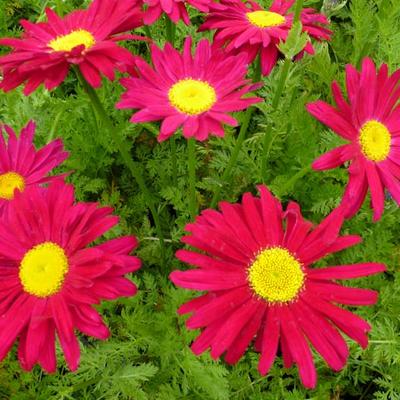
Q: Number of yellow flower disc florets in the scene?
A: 7